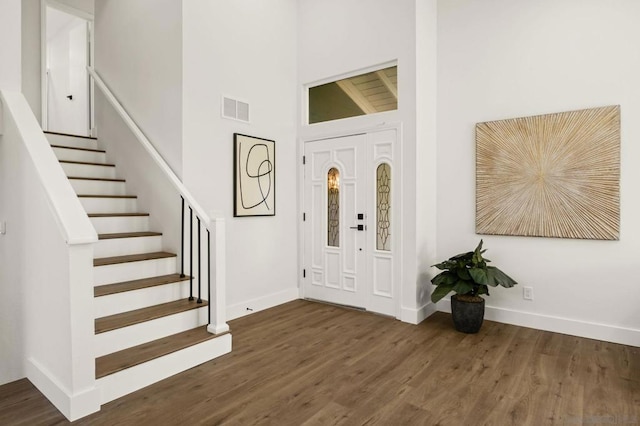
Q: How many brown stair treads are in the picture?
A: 11